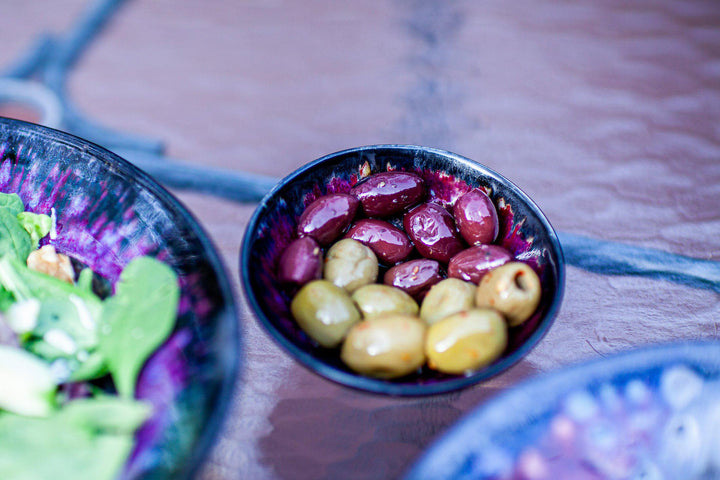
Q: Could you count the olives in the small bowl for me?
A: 15